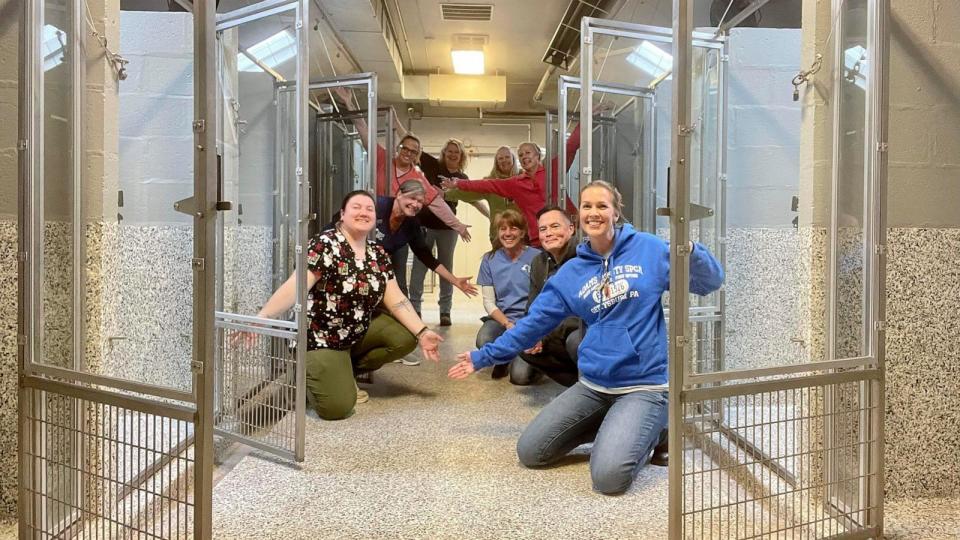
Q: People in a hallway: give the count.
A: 9